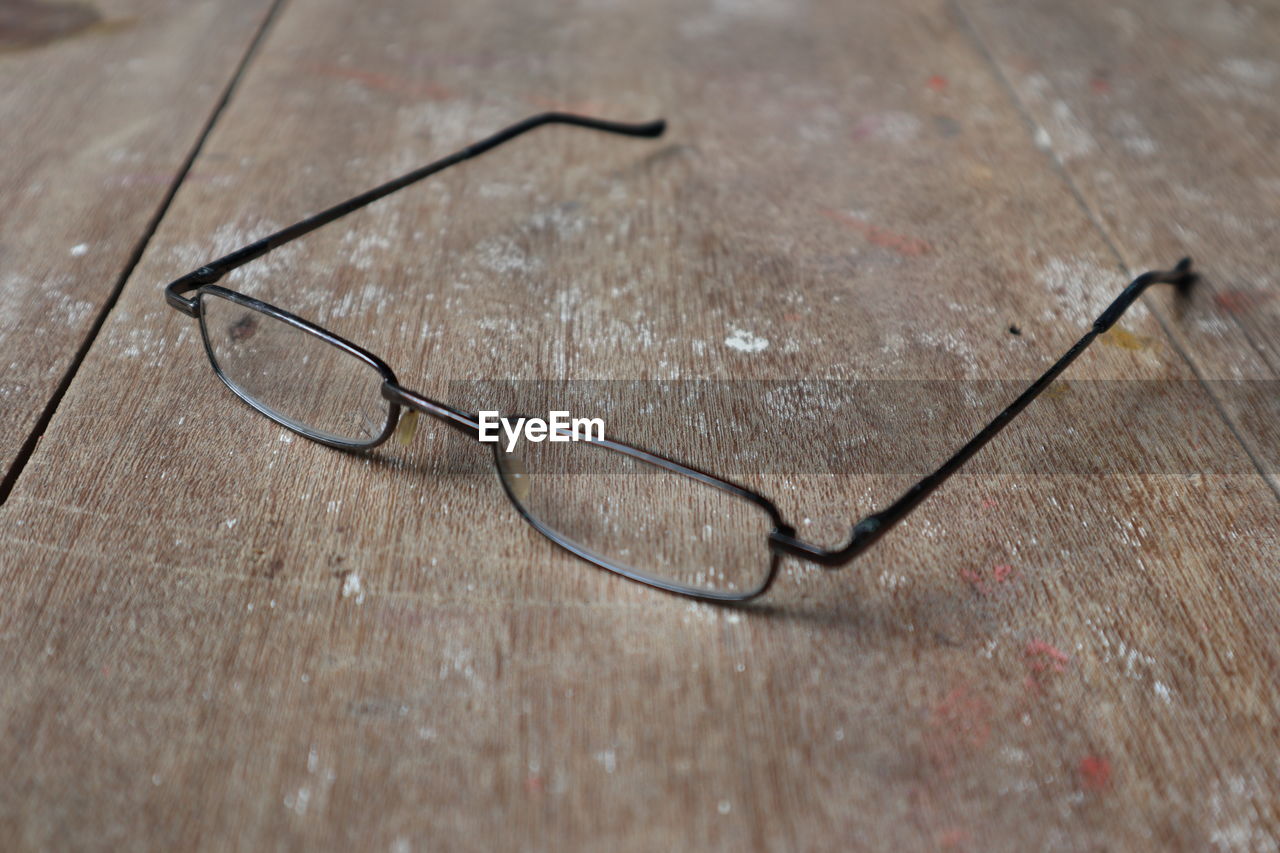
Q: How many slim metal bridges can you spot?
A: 1